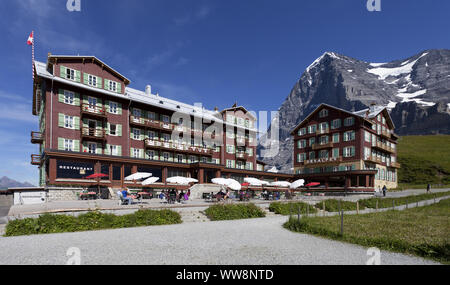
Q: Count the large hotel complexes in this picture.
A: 2